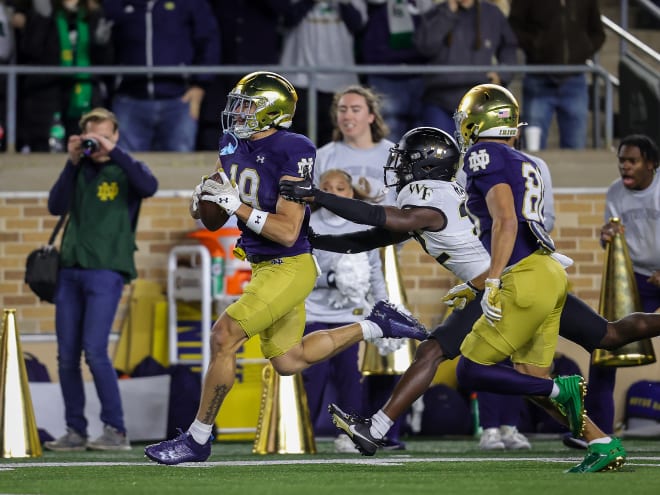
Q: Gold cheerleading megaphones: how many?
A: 4